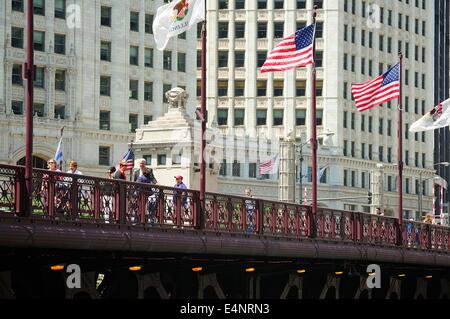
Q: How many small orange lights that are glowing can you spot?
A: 9